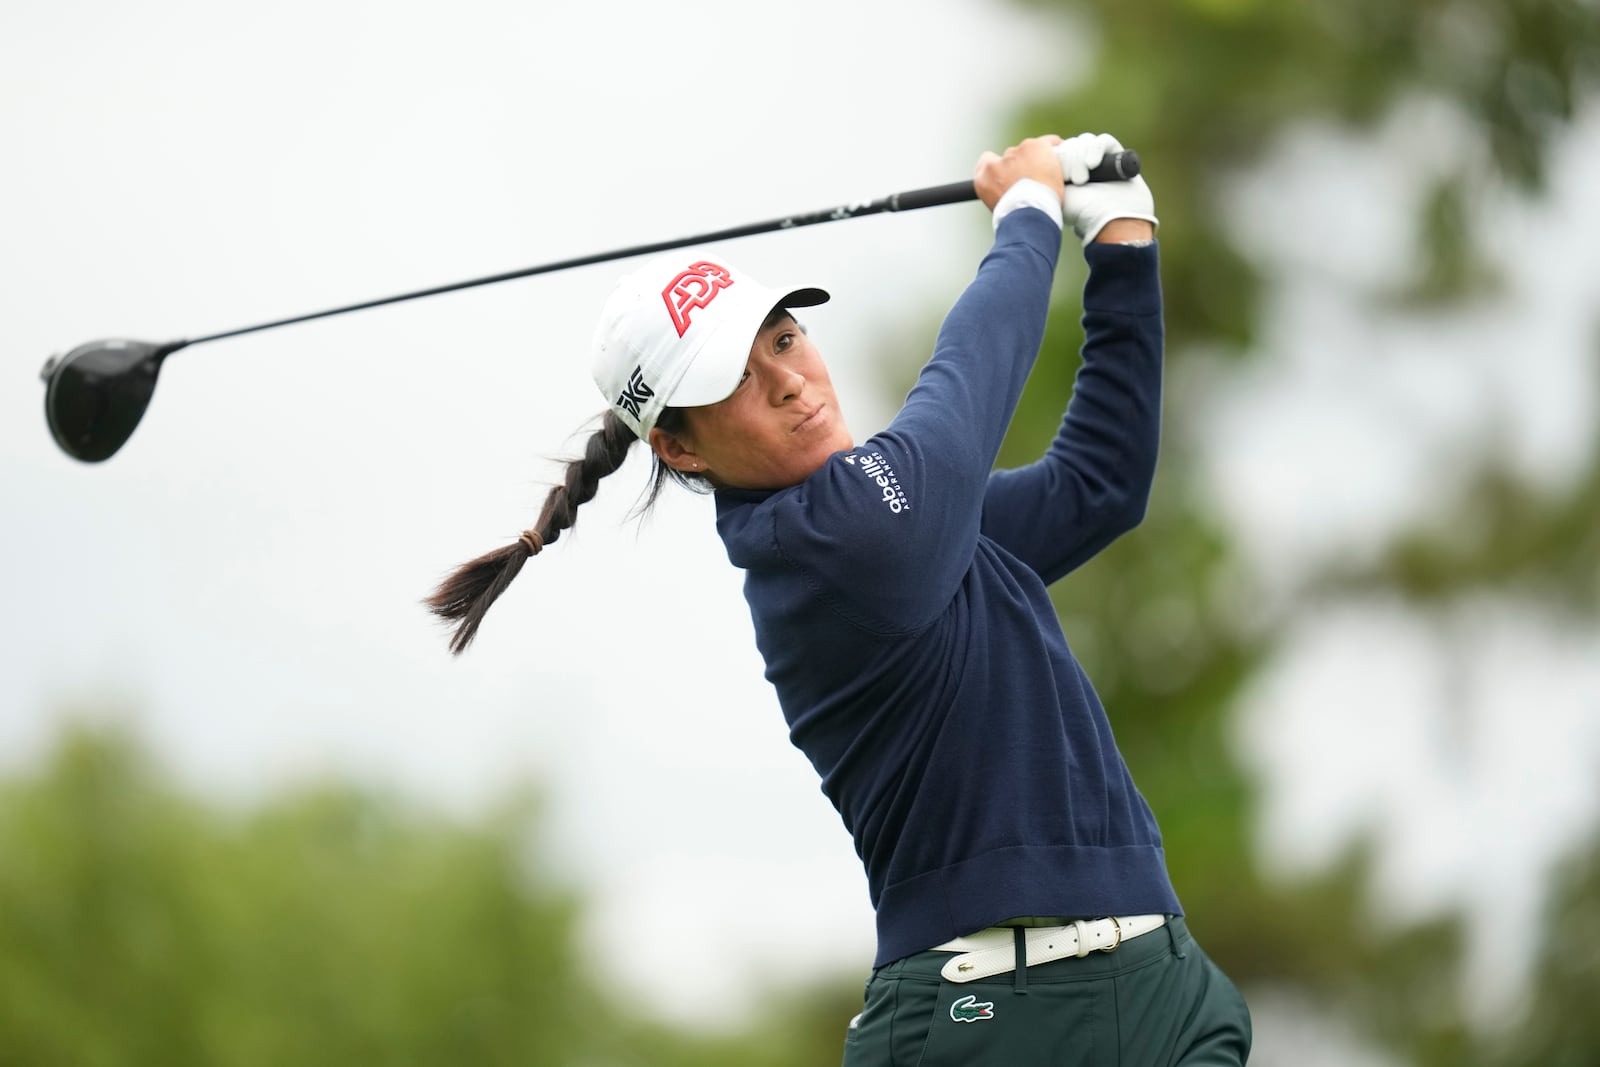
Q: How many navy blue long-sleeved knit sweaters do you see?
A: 1